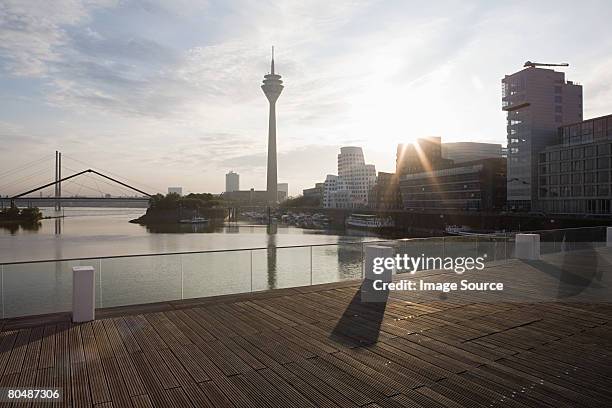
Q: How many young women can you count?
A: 0